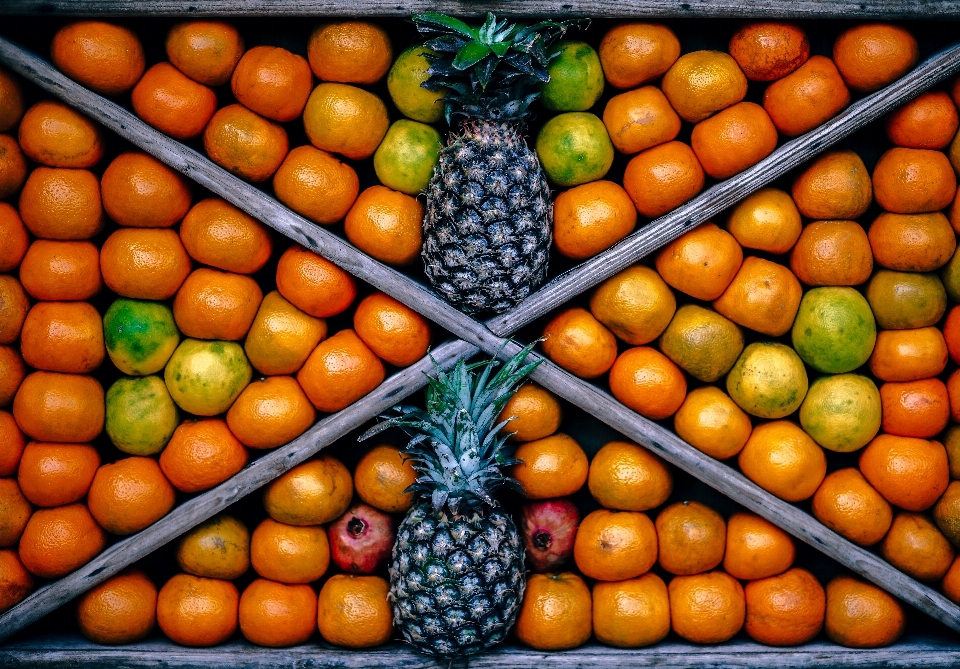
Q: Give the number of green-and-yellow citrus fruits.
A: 10